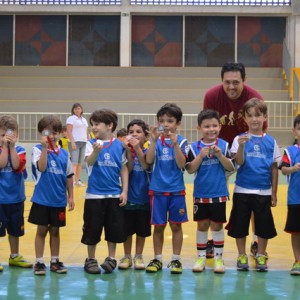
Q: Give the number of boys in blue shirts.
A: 8